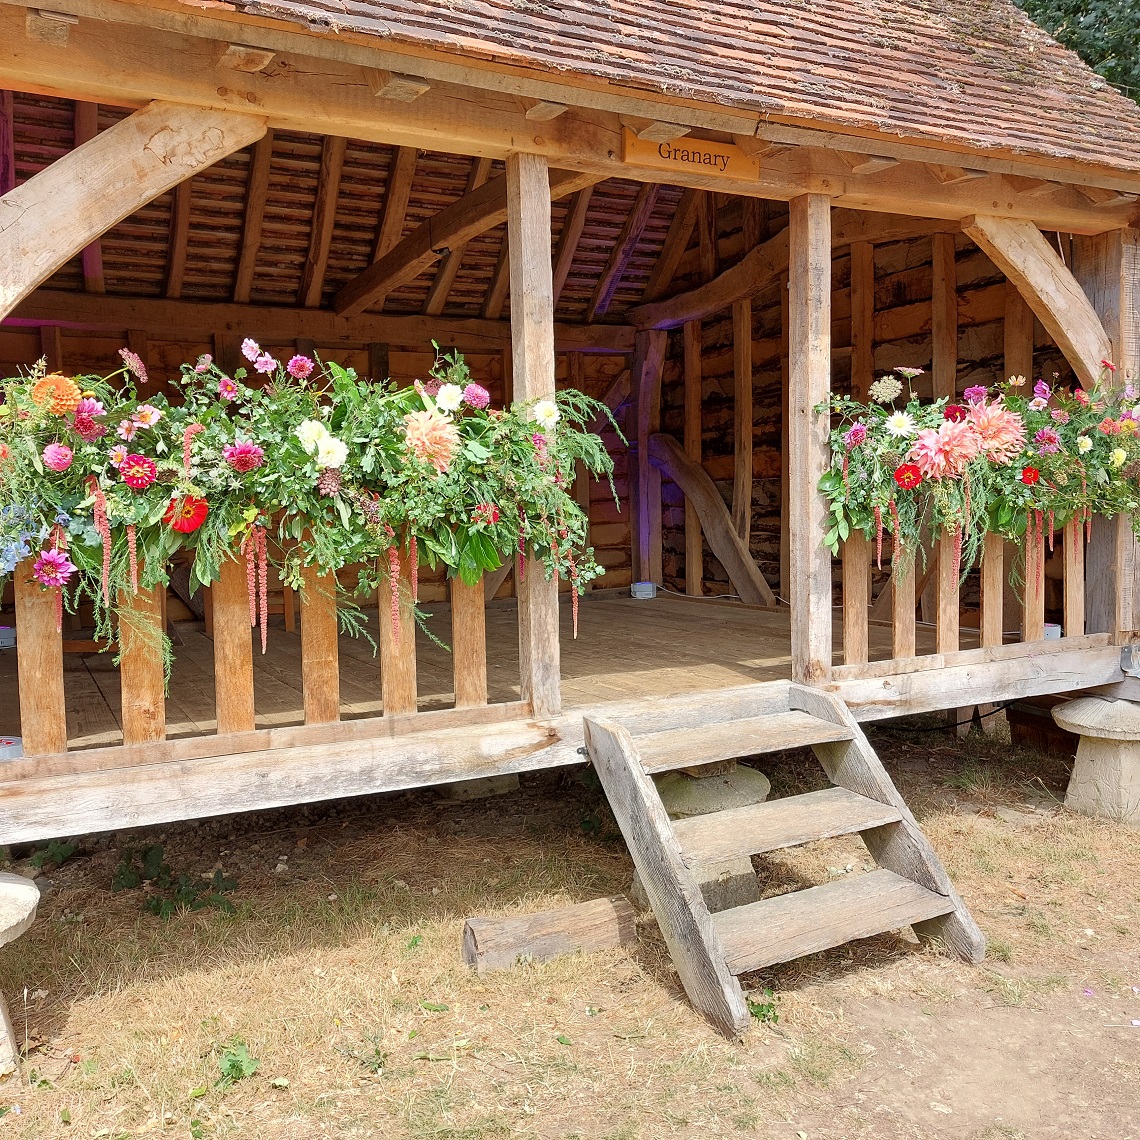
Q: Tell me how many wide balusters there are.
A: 12